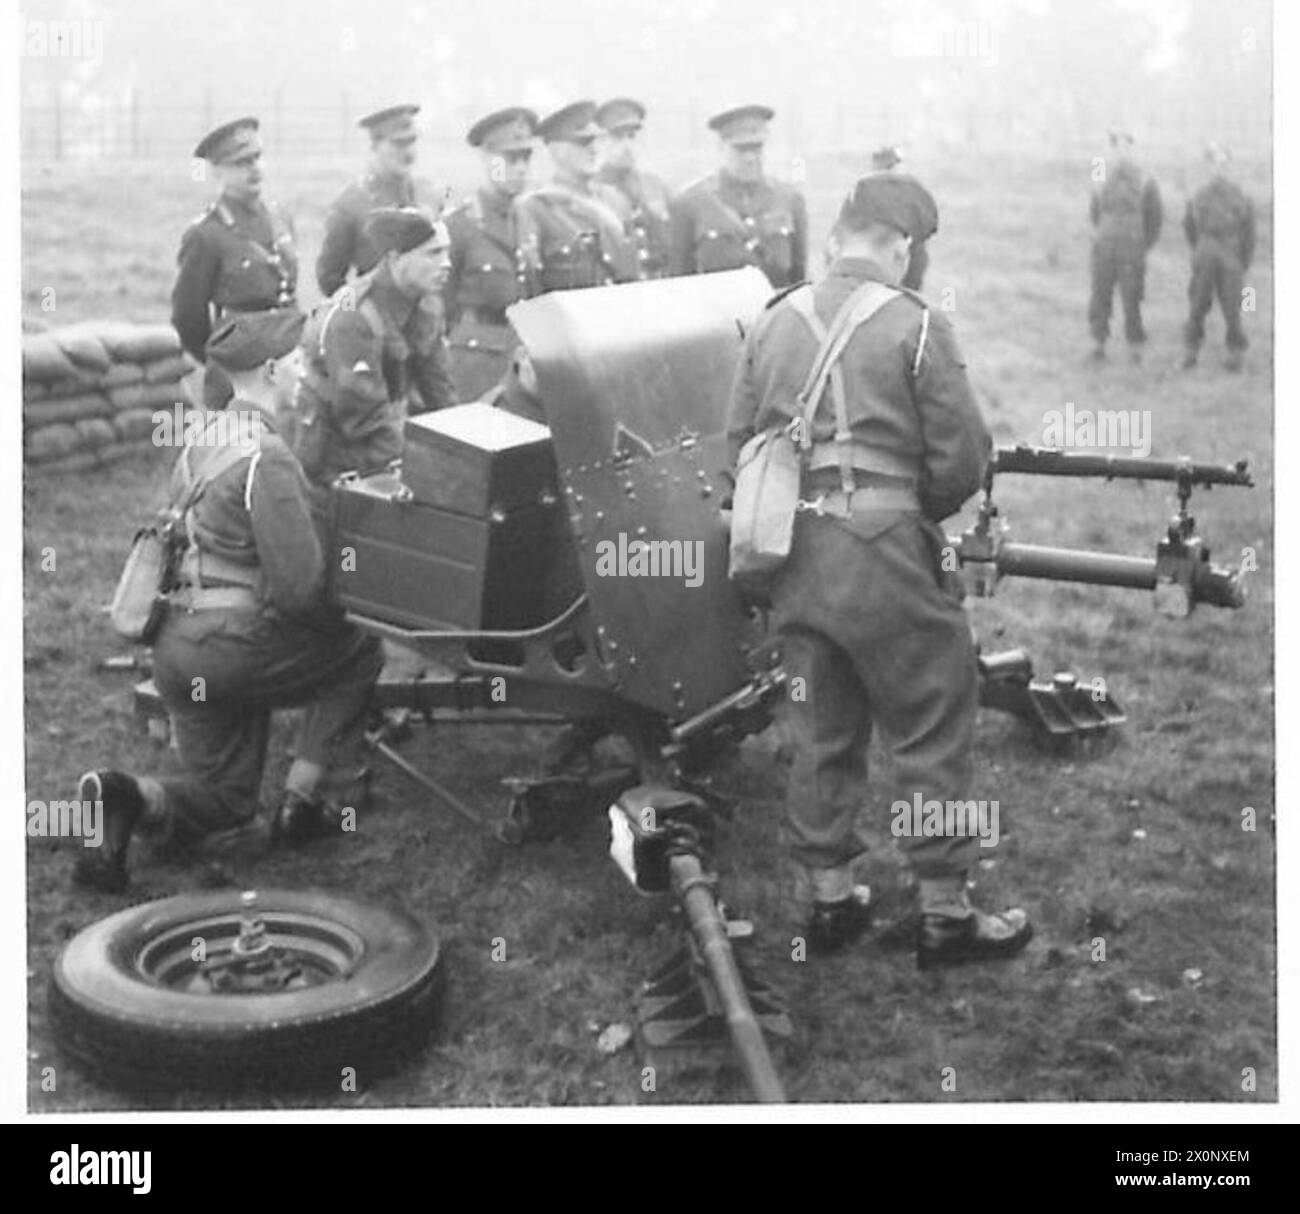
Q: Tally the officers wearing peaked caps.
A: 6